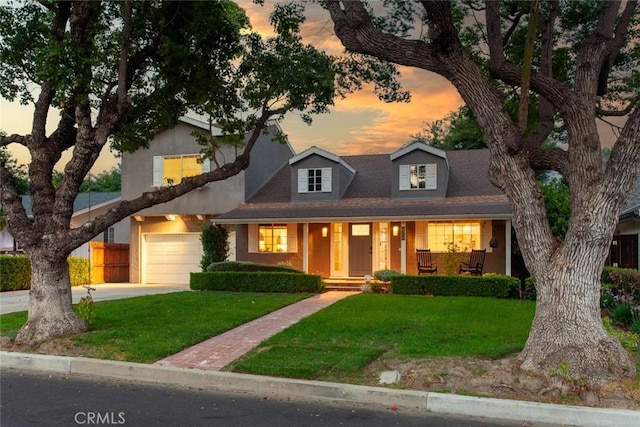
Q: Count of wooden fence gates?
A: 1